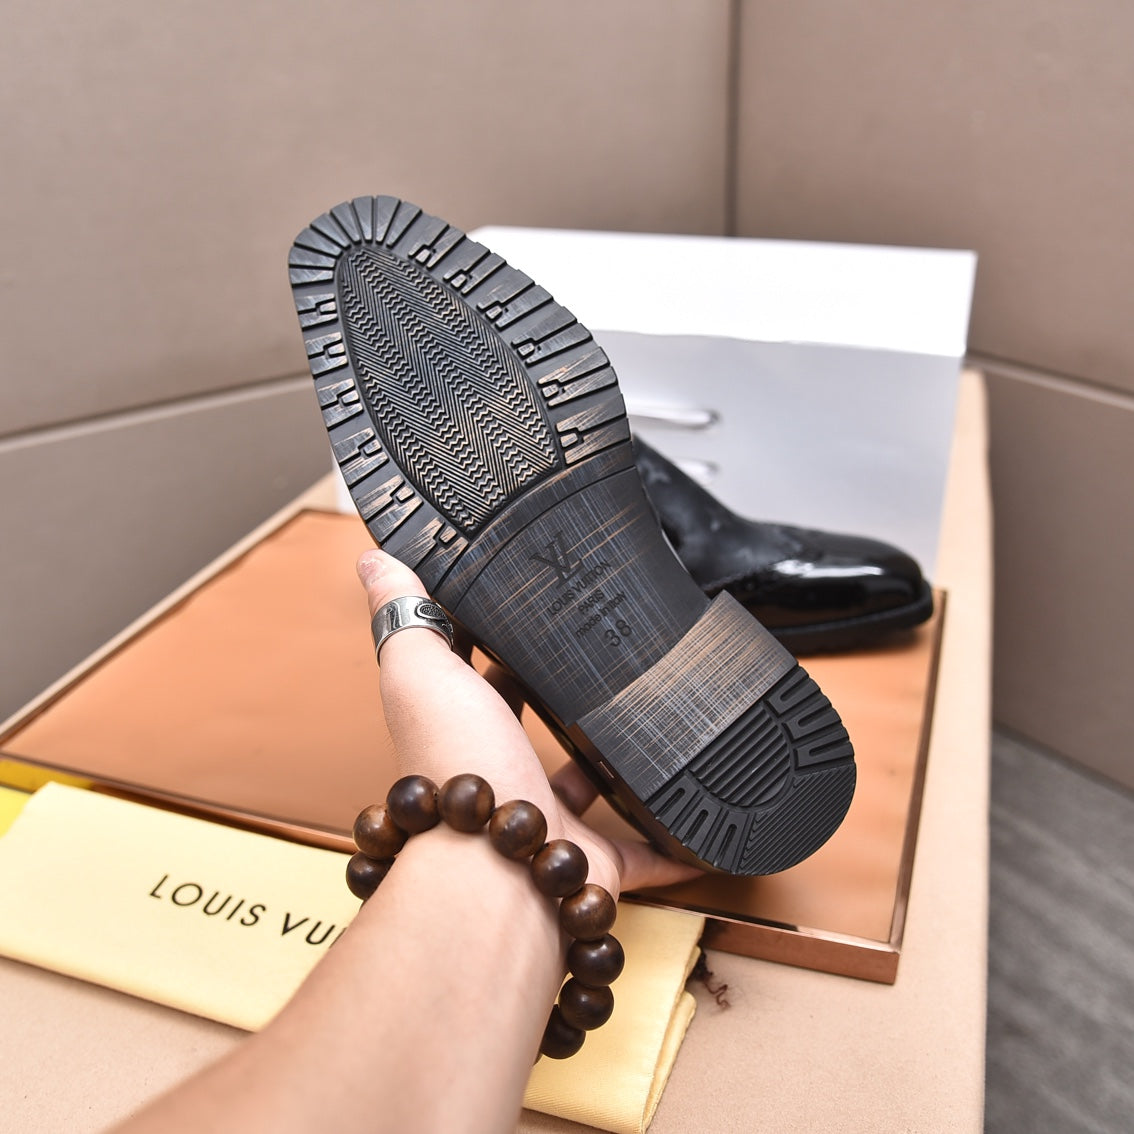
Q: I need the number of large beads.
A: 10